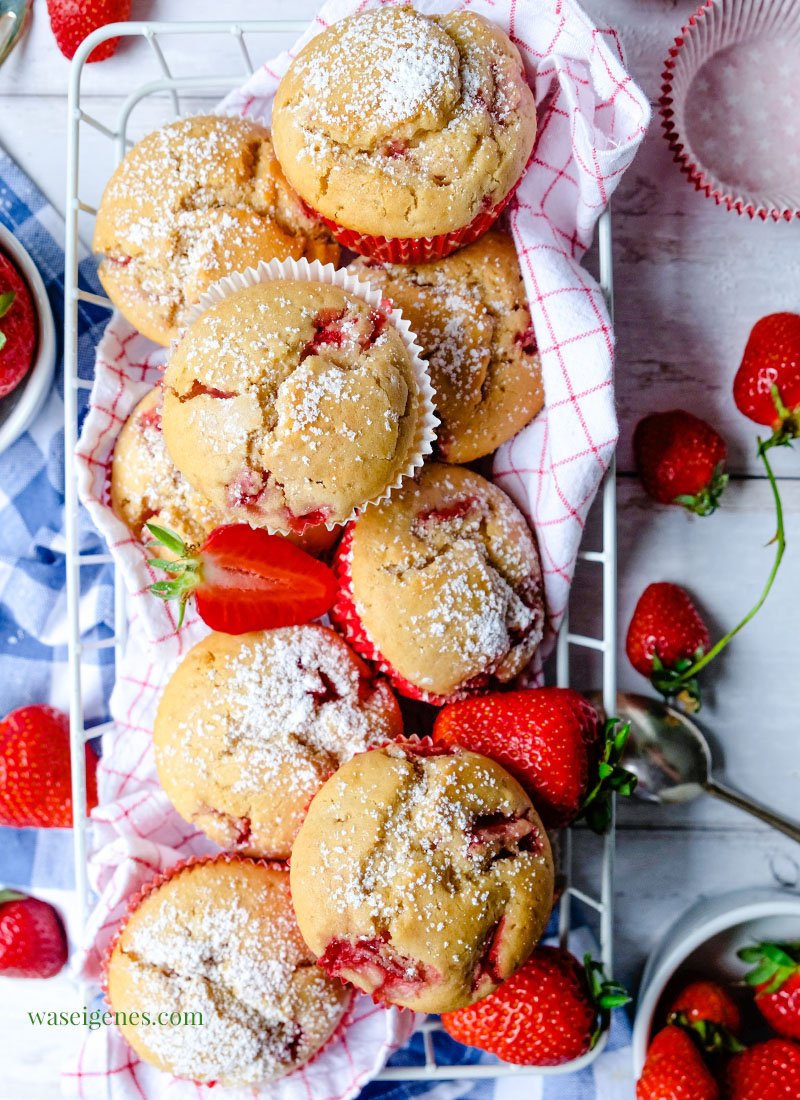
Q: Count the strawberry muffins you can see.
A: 9